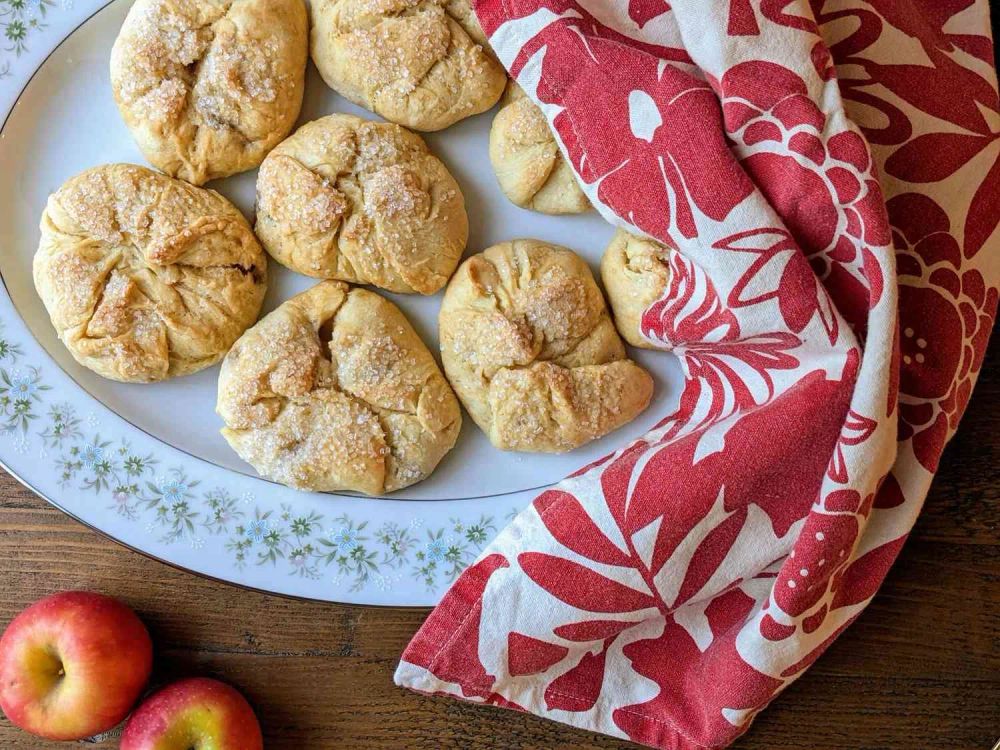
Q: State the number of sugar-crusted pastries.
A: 8